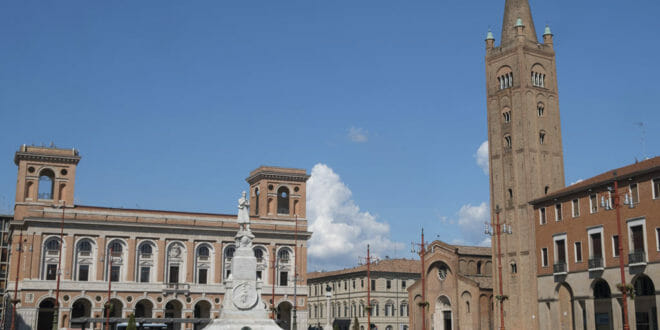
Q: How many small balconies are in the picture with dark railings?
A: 3